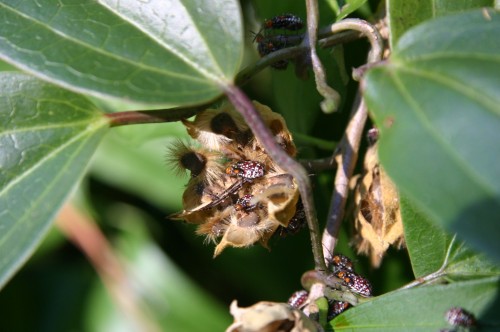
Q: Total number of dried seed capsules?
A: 3